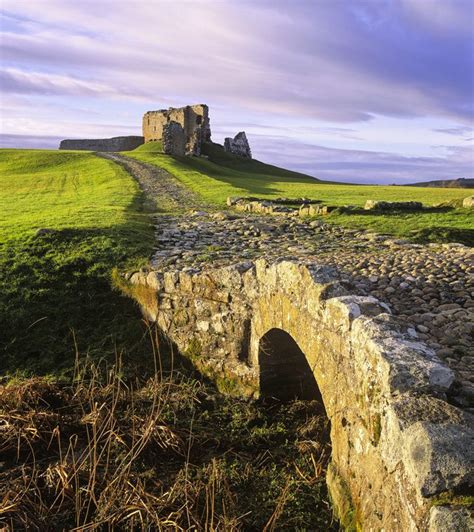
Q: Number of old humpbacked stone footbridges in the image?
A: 1